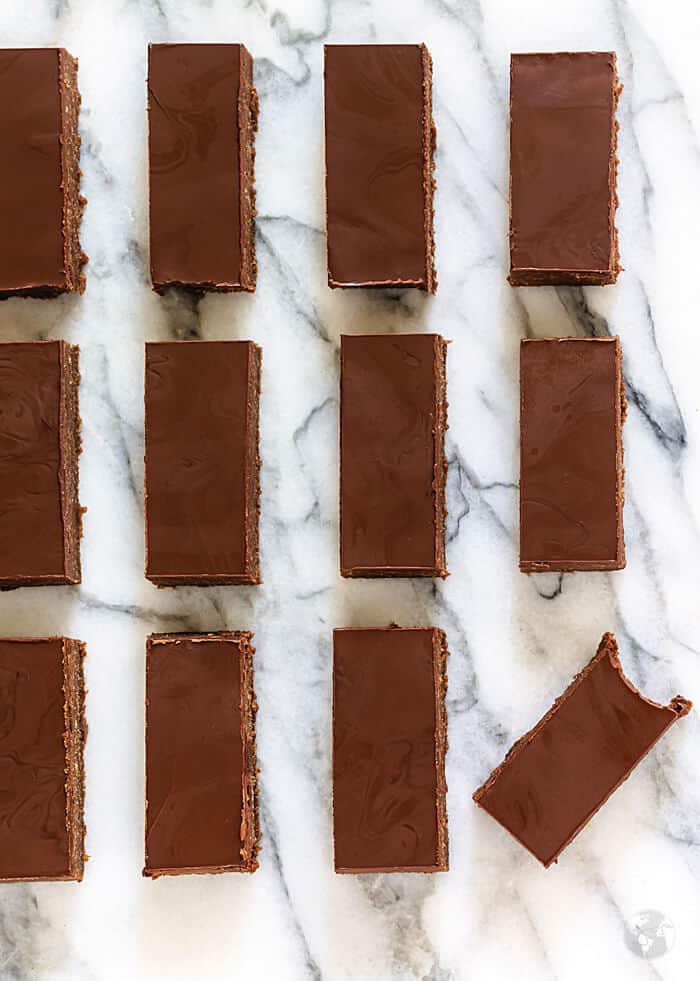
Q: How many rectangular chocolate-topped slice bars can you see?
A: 12